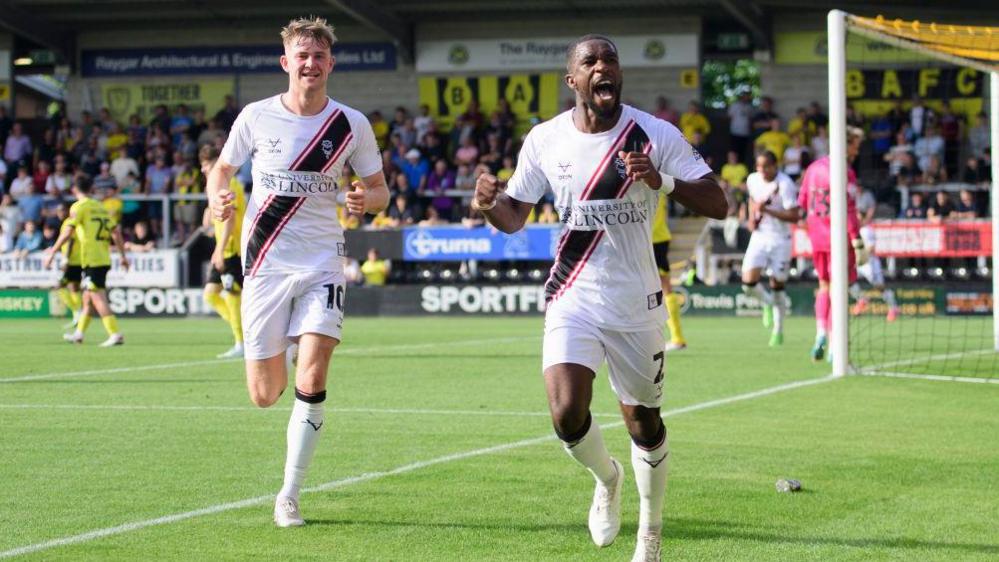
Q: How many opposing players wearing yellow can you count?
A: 4